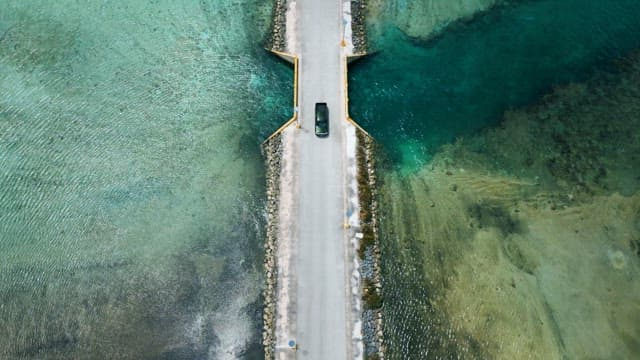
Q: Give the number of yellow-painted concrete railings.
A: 2